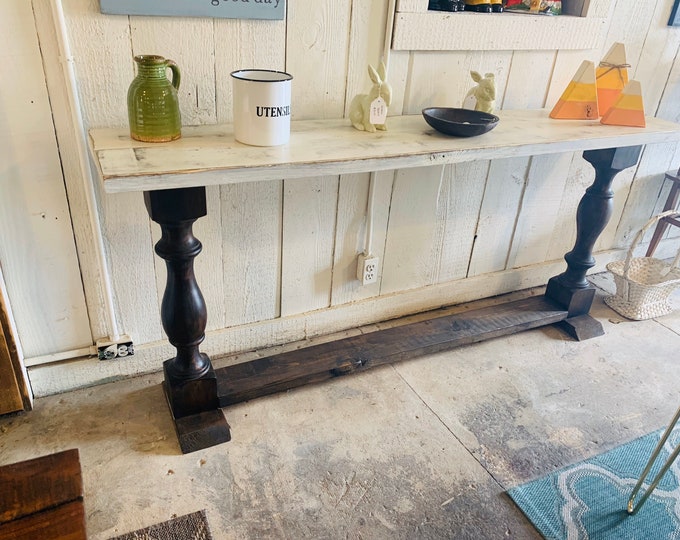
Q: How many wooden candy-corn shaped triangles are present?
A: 3